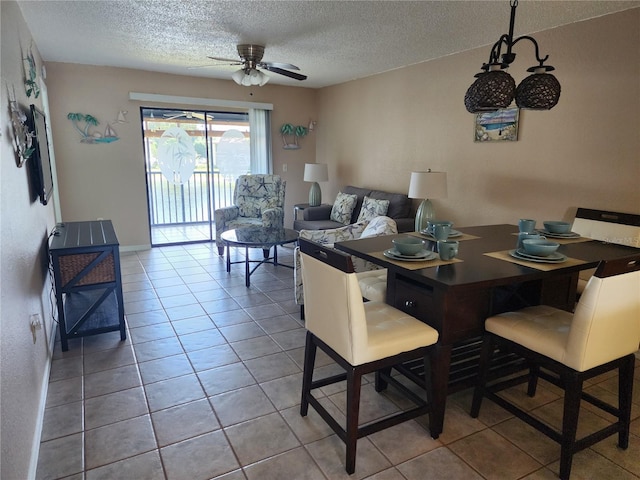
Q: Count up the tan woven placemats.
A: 4